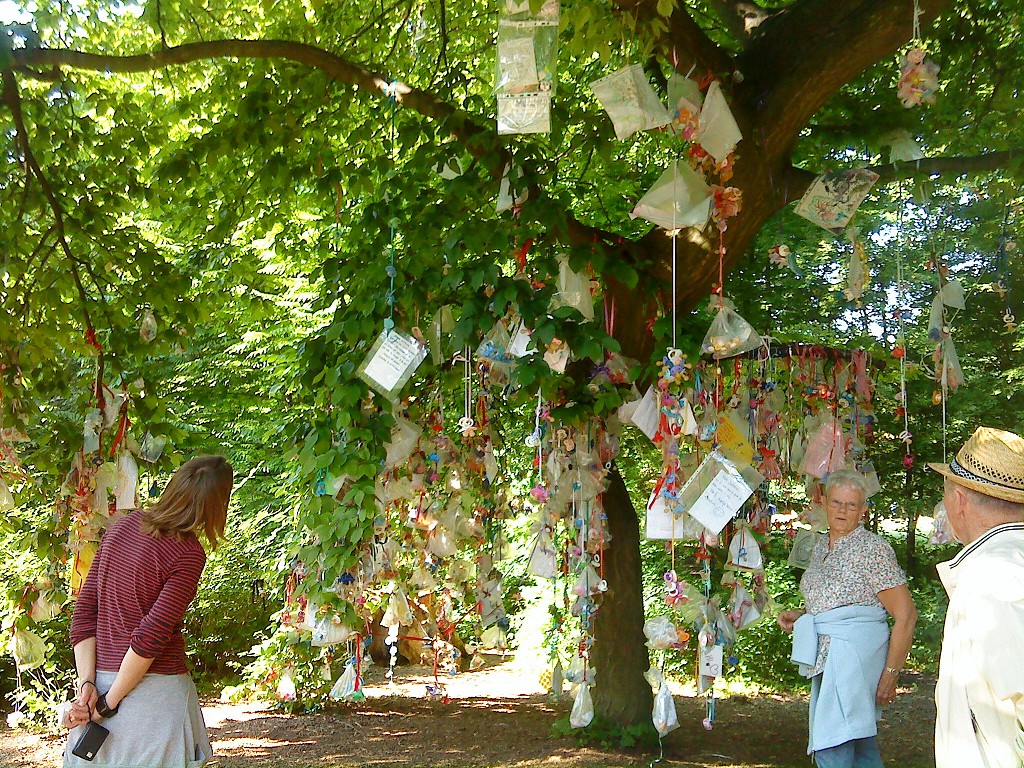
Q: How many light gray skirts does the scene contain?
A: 1